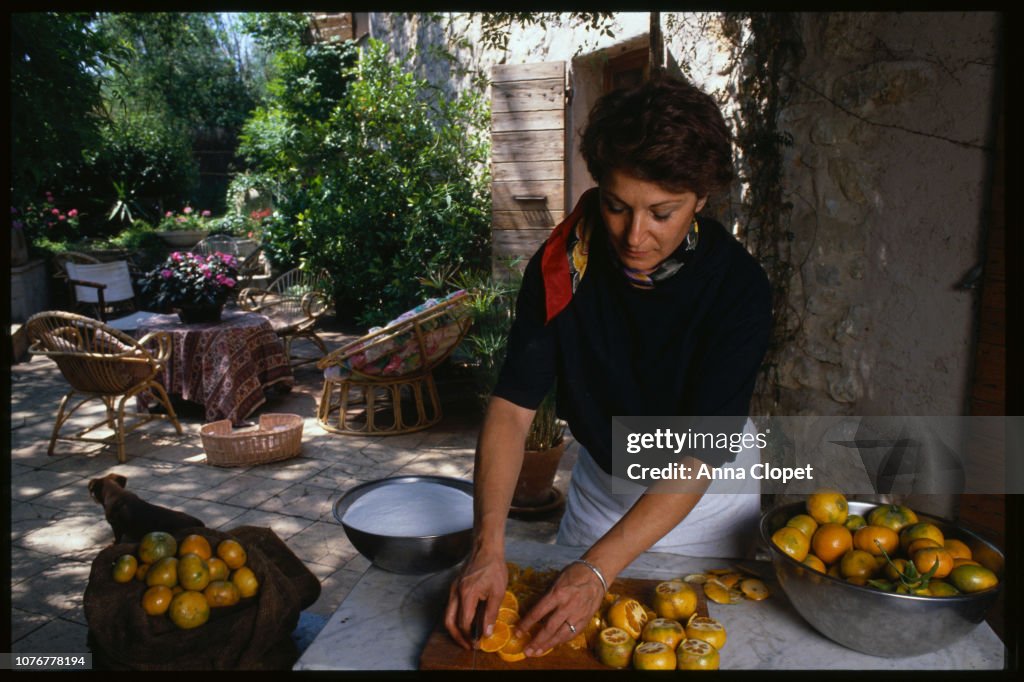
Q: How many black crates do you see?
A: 0